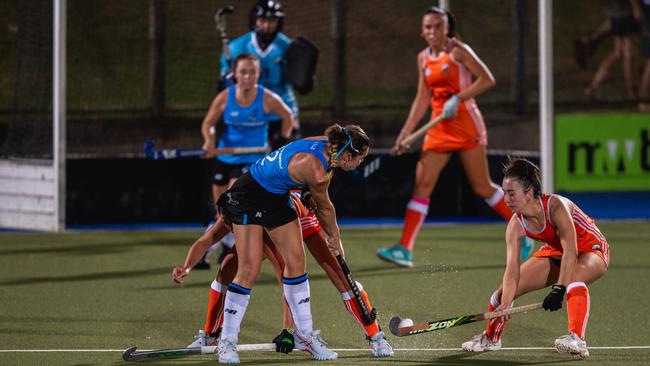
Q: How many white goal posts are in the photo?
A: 2